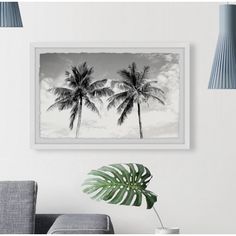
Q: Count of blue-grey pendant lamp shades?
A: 2